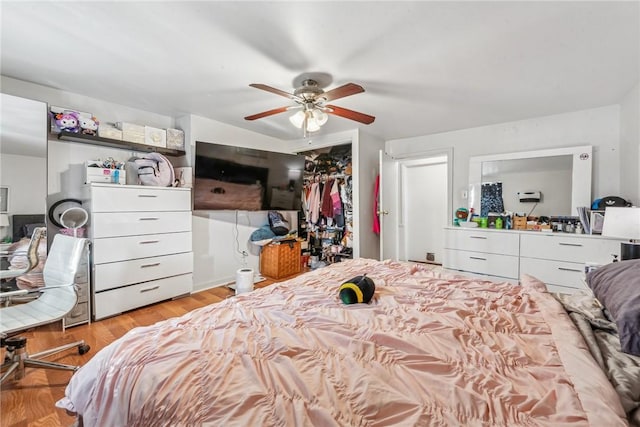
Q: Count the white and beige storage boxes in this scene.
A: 4